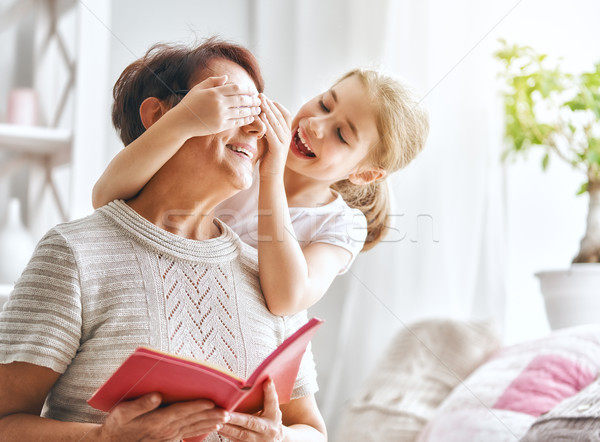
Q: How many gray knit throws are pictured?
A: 1